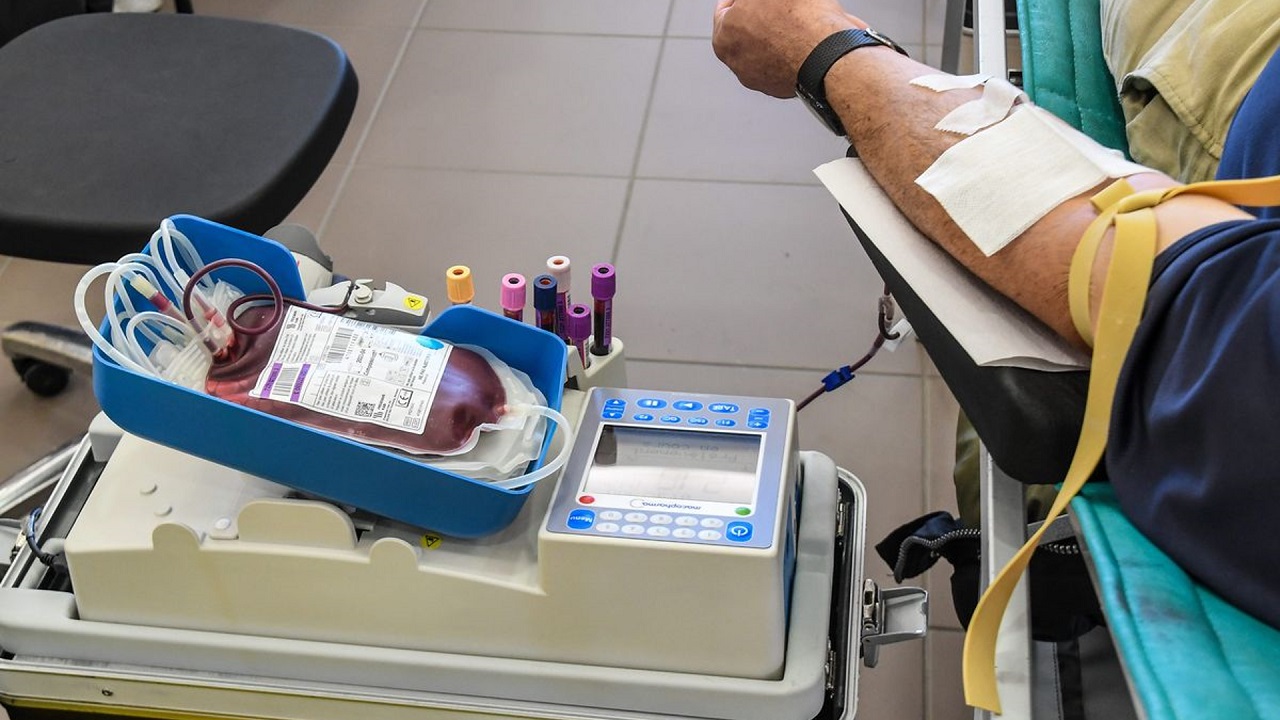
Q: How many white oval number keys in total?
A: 10